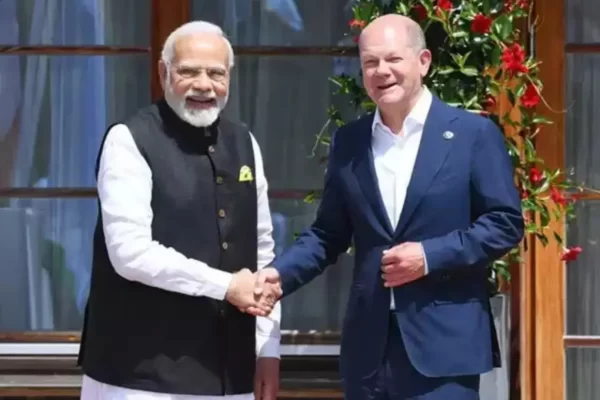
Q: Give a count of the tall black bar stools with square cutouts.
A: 0